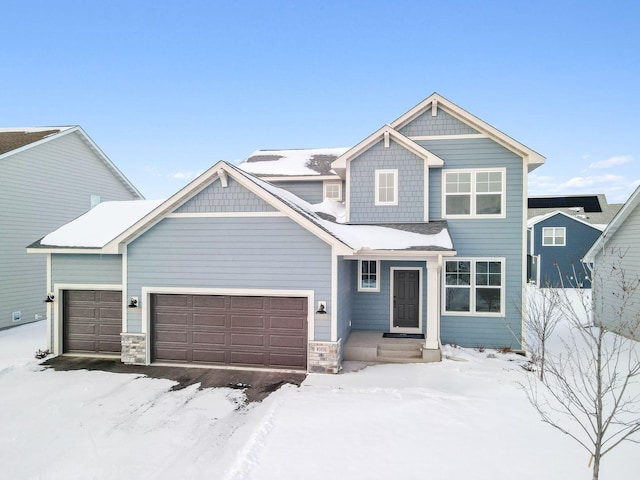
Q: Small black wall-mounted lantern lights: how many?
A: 3